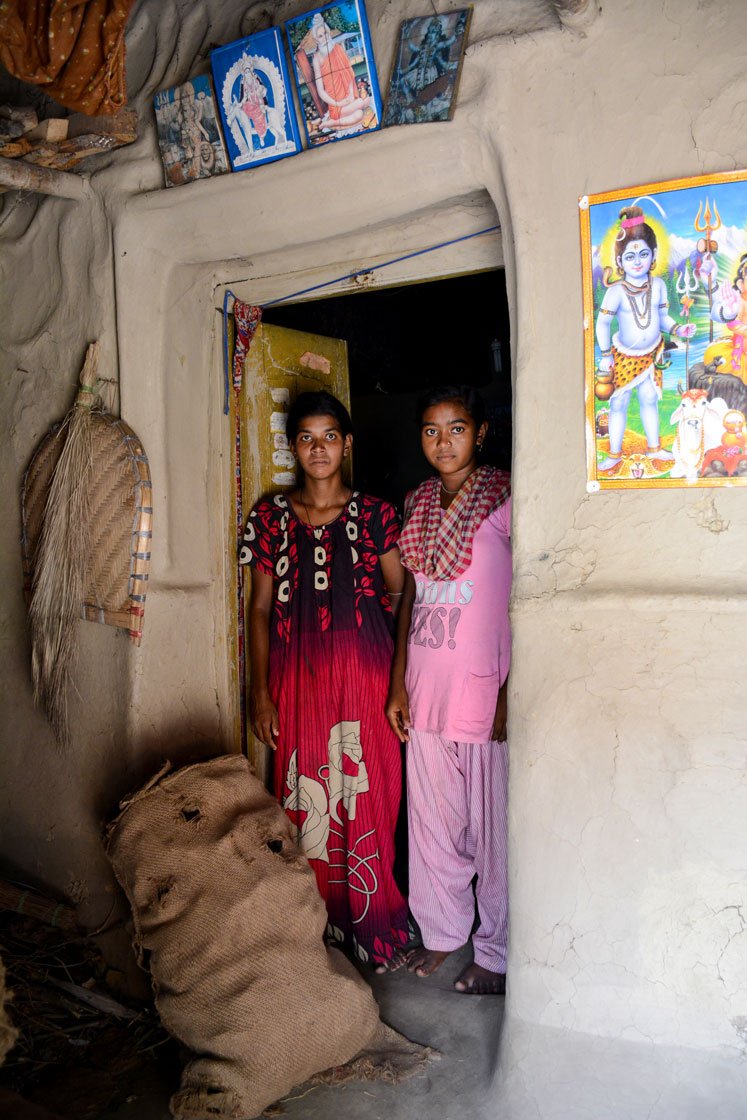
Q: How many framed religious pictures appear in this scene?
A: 4